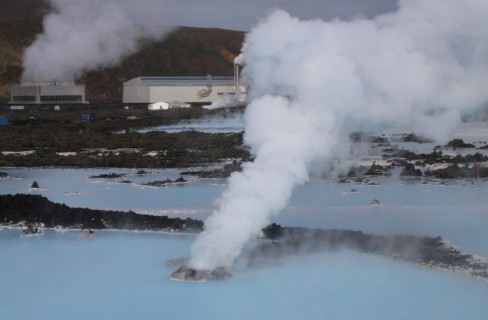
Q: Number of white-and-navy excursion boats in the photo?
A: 0